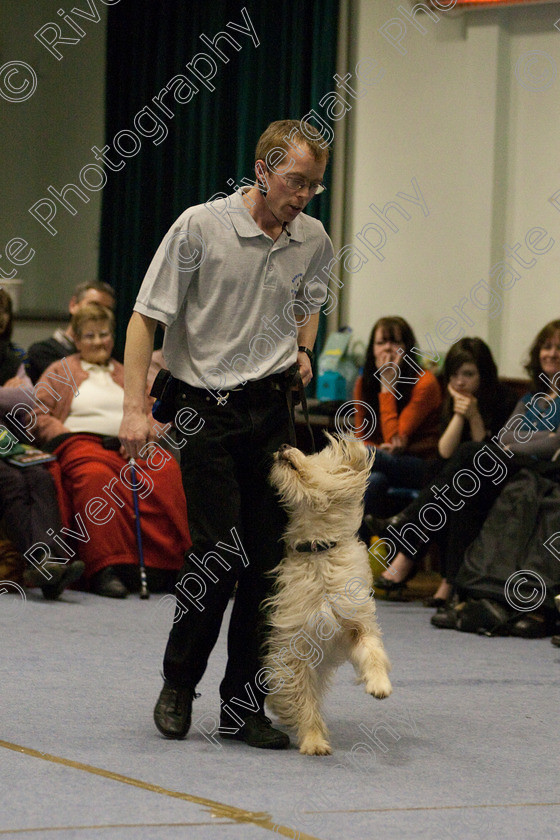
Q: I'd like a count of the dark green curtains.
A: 1